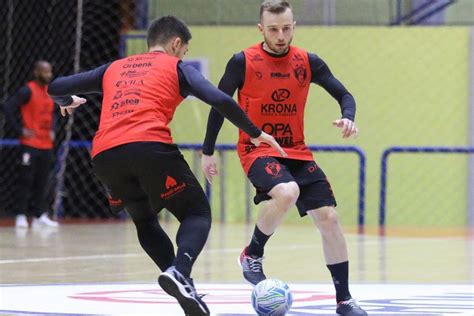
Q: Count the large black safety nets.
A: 1